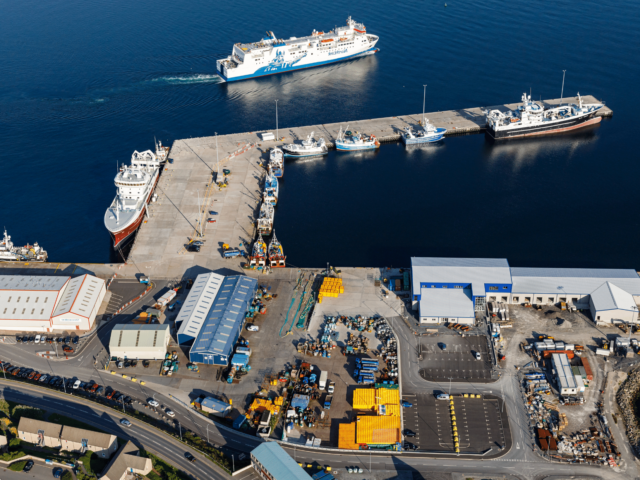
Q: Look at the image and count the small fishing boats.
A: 8